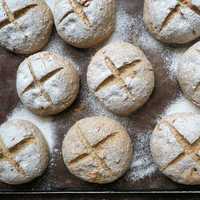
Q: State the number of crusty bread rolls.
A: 9